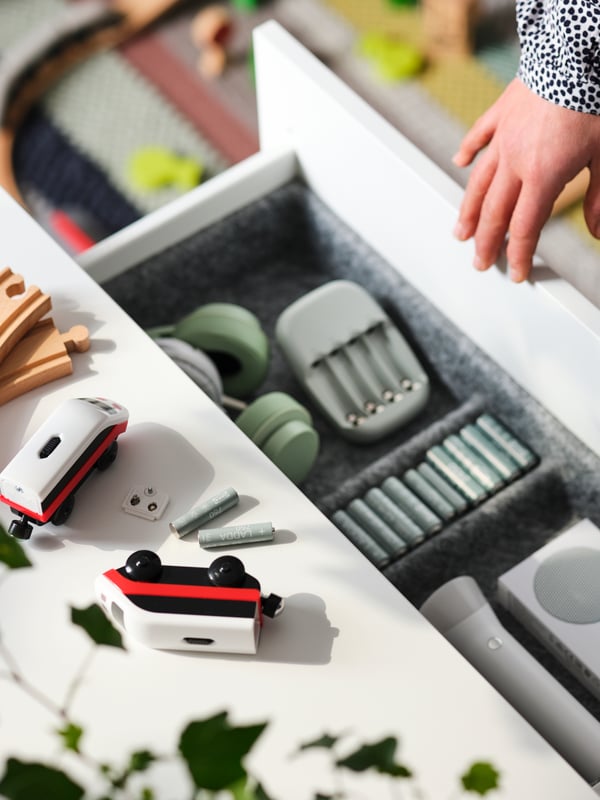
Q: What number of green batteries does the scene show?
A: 12